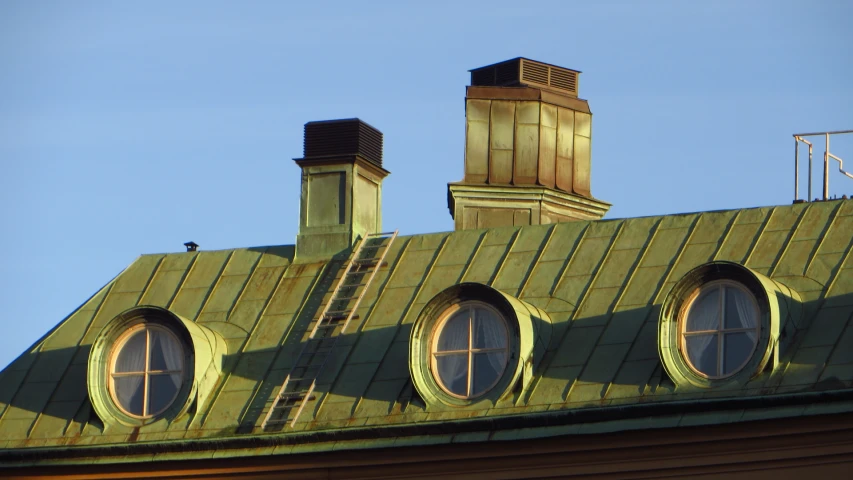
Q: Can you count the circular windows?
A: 3